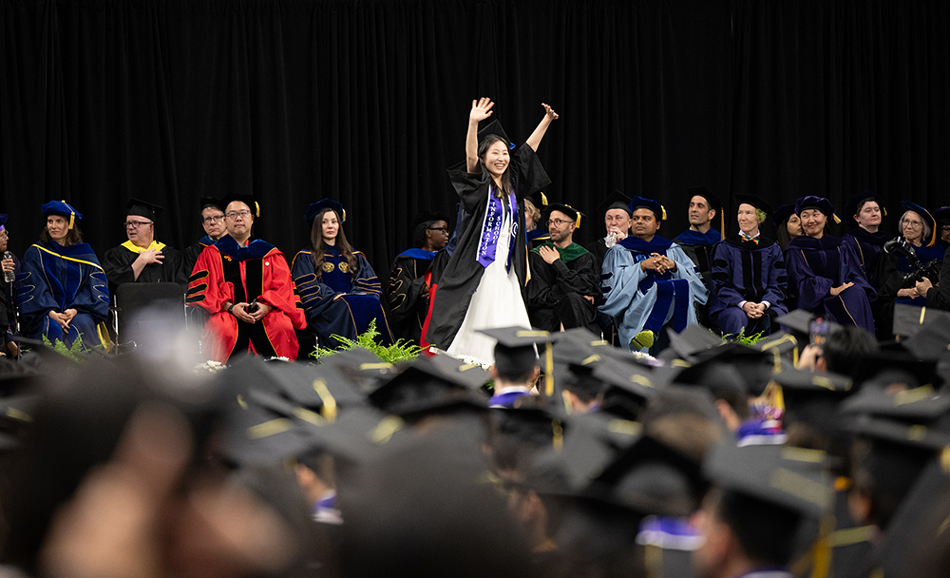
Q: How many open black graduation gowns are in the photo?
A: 1